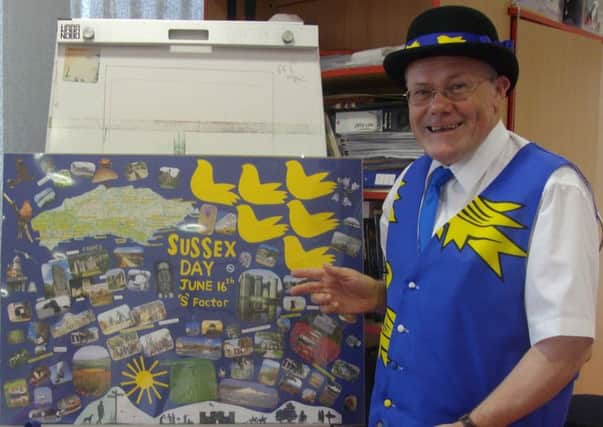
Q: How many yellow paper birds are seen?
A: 6